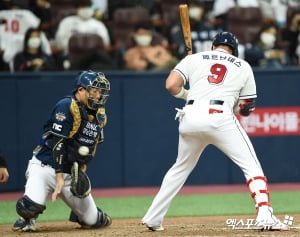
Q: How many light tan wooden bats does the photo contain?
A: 1